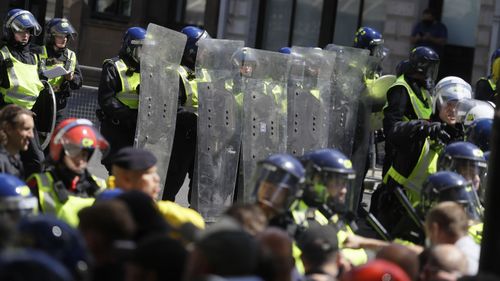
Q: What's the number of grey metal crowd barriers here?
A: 1